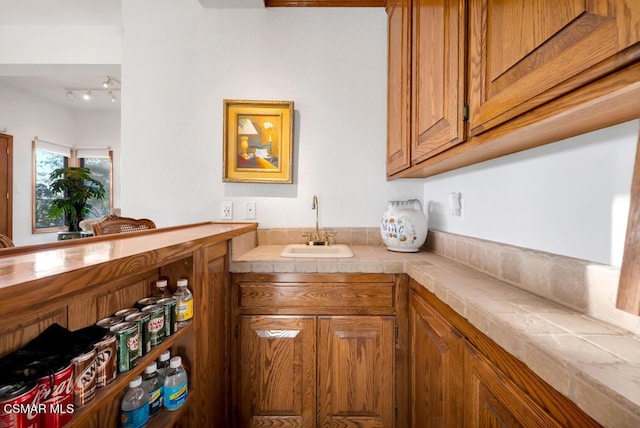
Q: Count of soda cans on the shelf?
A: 11